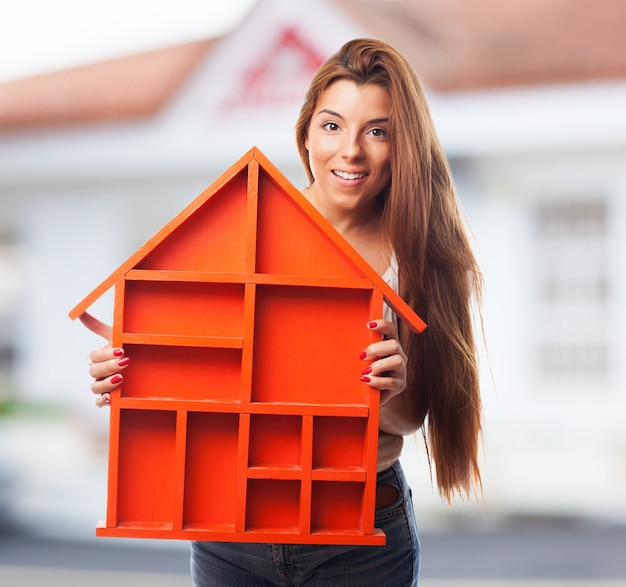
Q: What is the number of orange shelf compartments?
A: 11